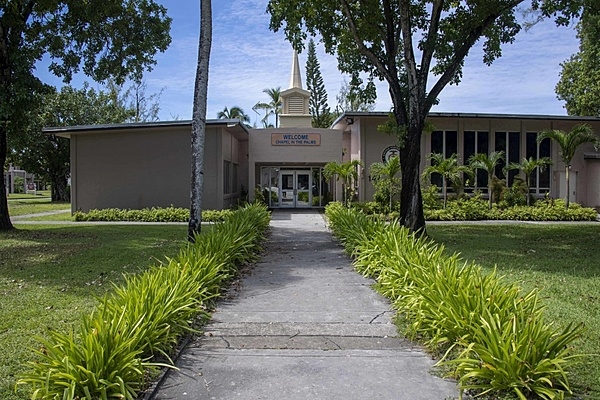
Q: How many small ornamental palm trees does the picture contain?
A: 6